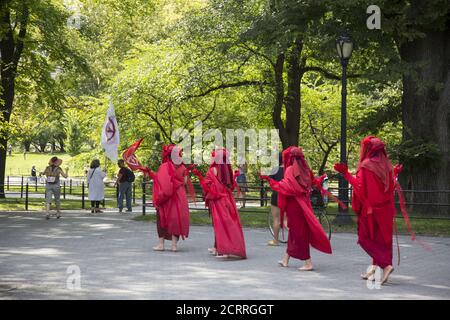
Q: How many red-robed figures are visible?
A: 4